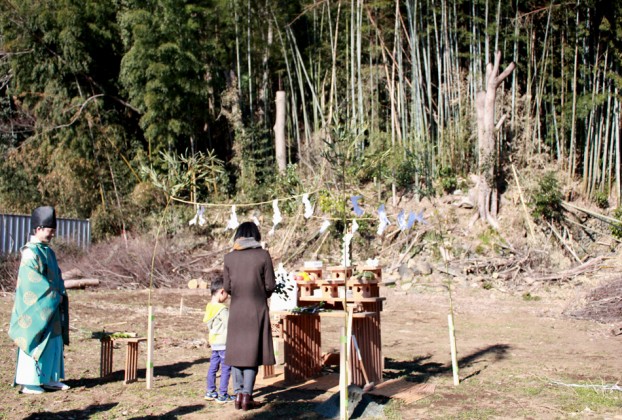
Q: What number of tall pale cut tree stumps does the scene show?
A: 2